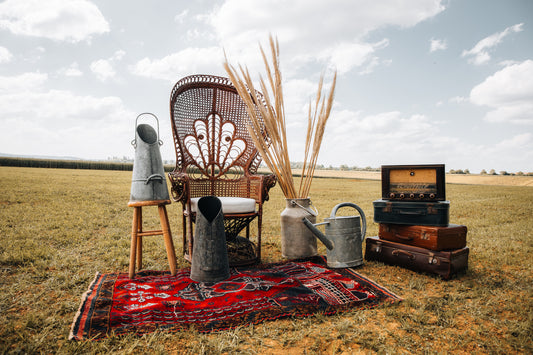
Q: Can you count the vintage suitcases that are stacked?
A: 3